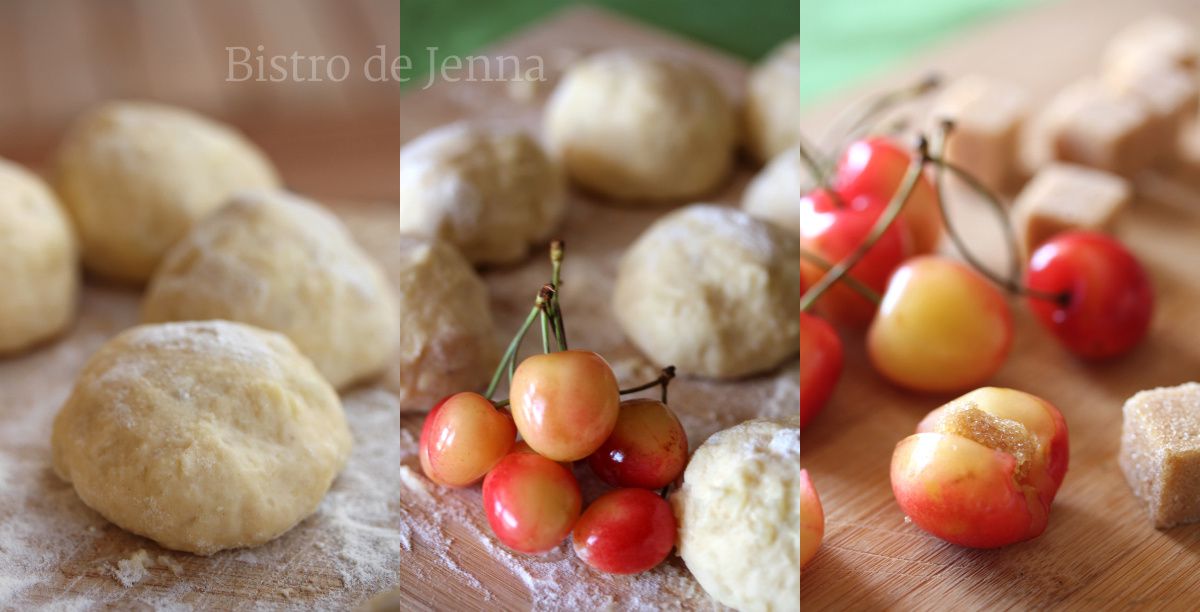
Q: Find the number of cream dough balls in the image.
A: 11